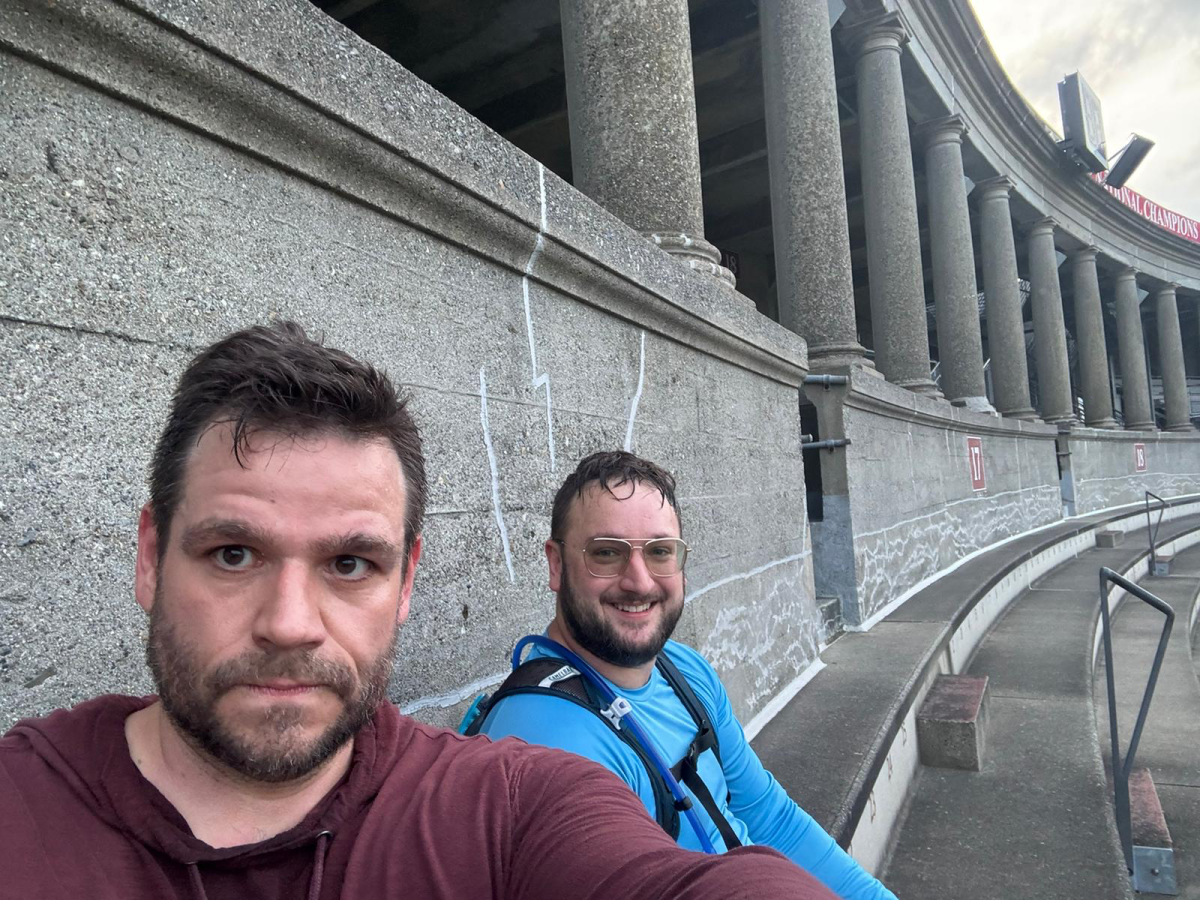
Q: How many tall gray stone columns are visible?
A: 9